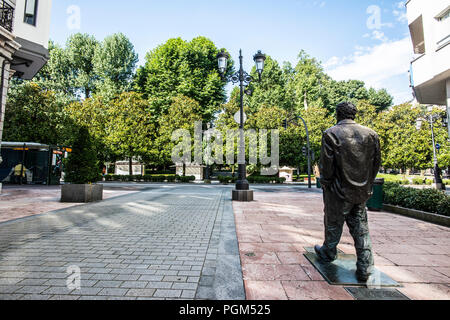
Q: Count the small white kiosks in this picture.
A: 3